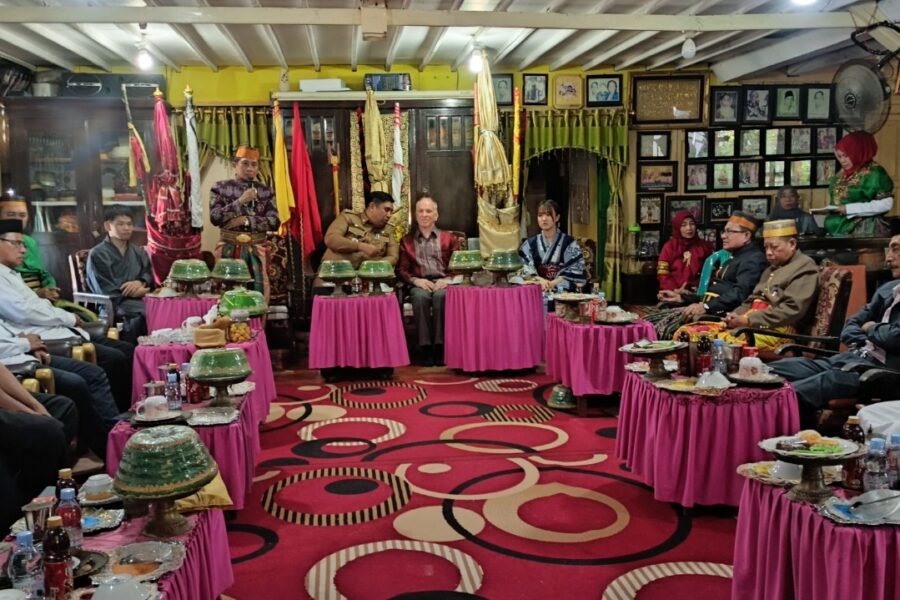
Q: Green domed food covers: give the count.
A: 10